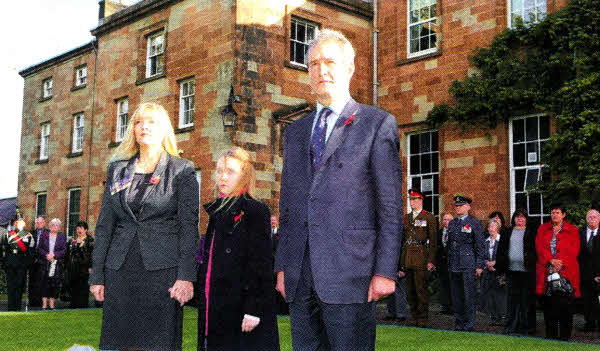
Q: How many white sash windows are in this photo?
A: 14